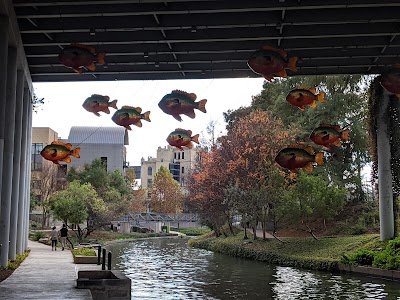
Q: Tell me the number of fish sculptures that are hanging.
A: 11